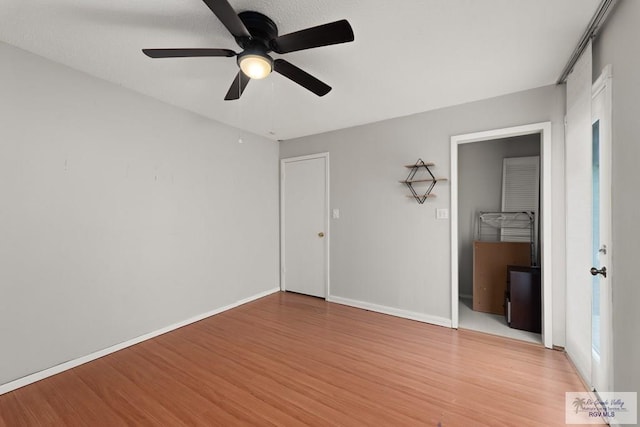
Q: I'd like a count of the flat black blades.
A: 5